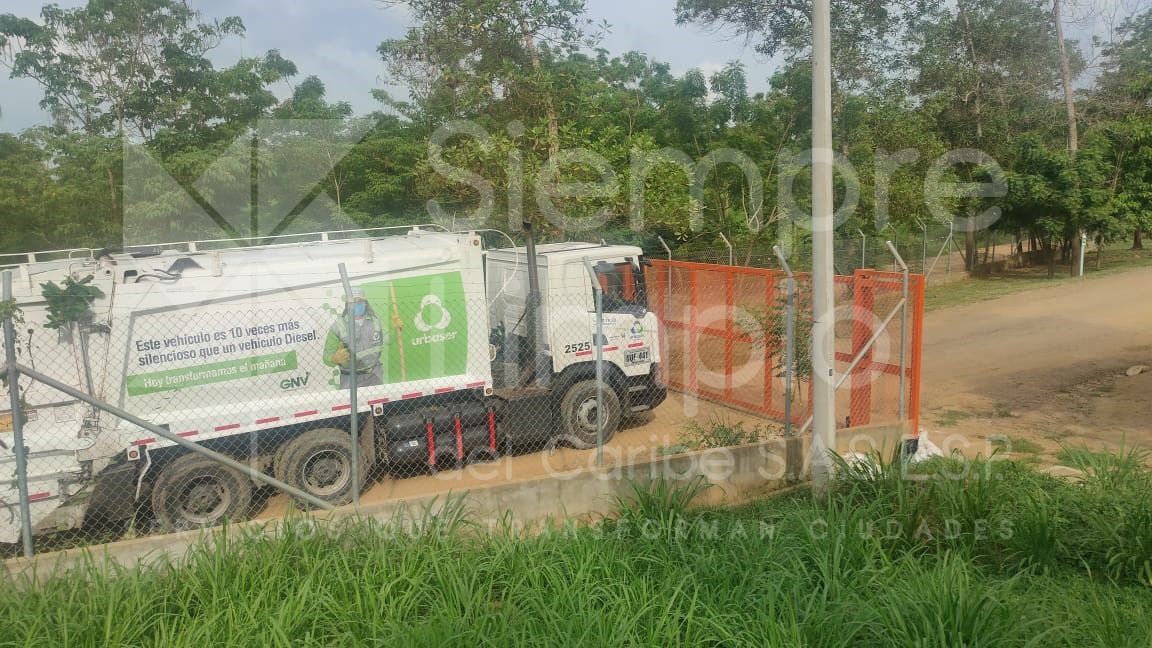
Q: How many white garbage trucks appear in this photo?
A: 1